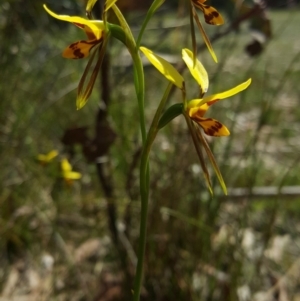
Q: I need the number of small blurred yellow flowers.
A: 2